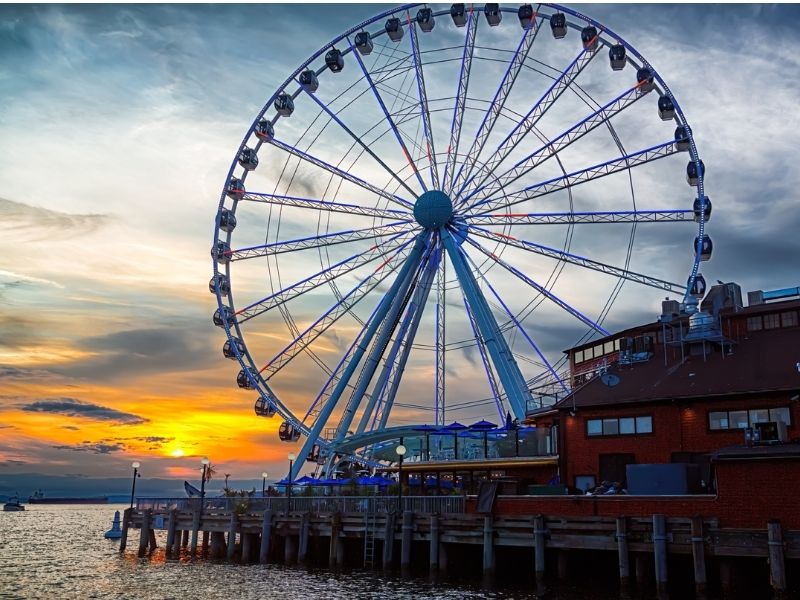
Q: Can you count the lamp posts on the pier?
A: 5